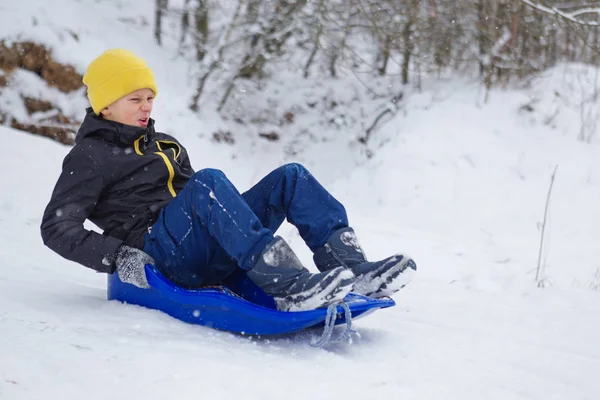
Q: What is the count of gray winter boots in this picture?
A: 2